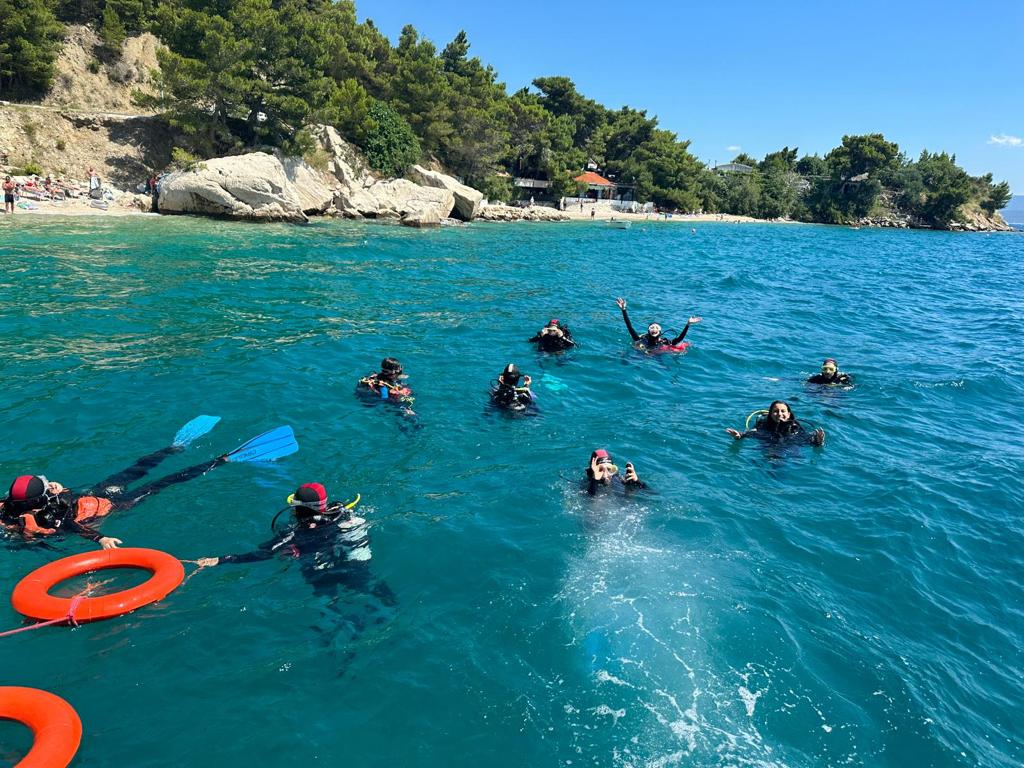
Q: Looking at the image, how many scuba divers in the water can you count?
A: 9